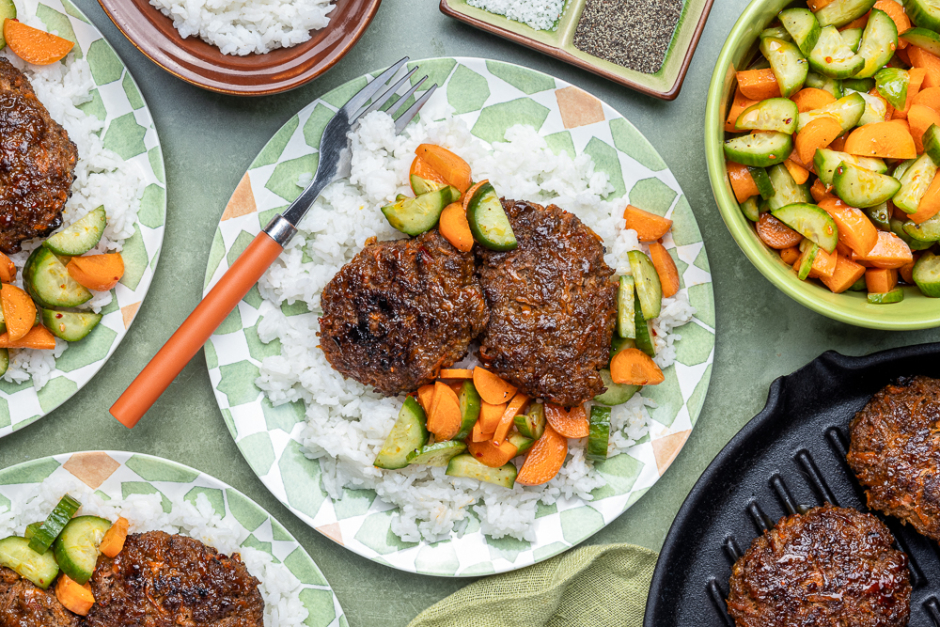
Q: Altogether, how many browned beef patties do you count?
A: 7